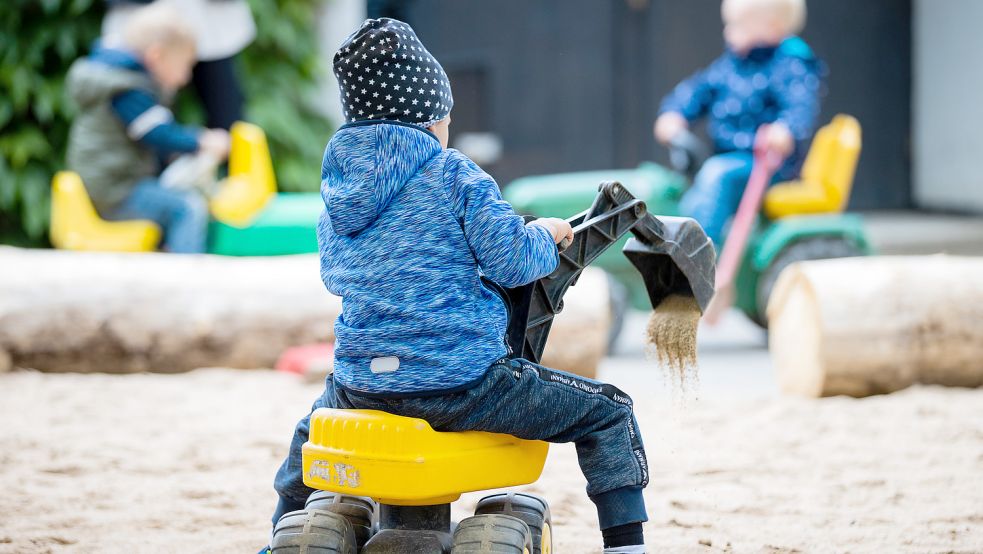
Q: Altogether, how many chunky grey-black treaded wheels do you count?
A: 4